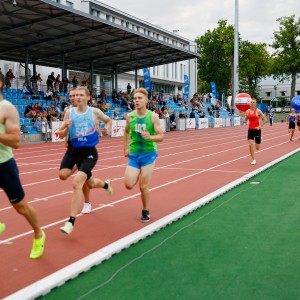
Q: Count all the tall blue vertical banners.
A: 3